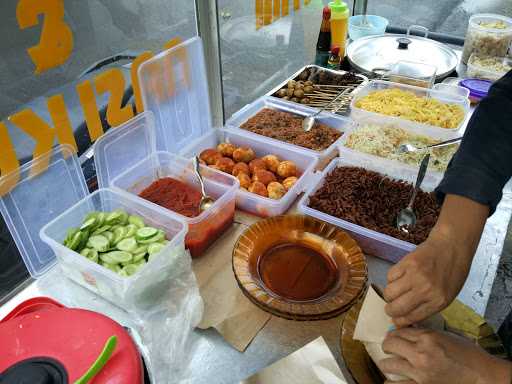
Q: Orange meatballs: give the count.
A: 13